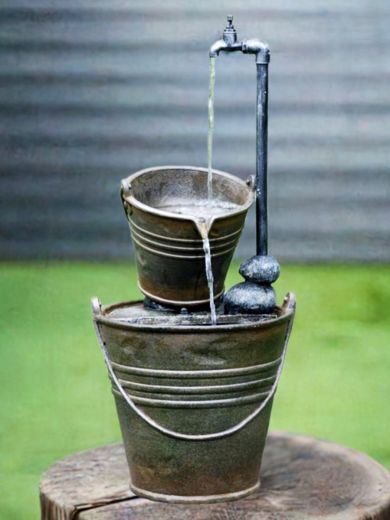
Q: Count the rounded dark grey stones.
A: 2